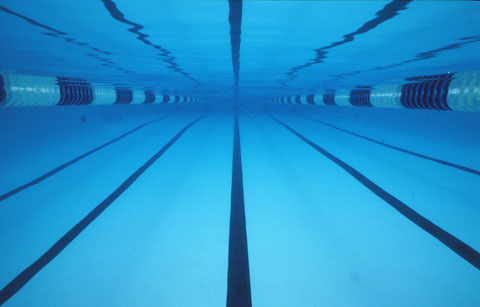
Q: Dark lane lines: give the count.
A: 5